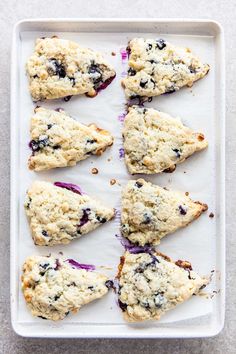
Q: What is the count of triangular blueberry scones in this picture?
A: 8